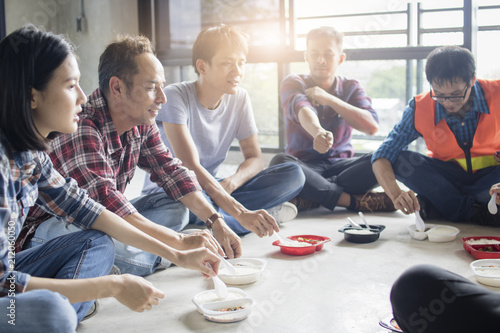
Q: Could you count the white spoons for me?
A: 7